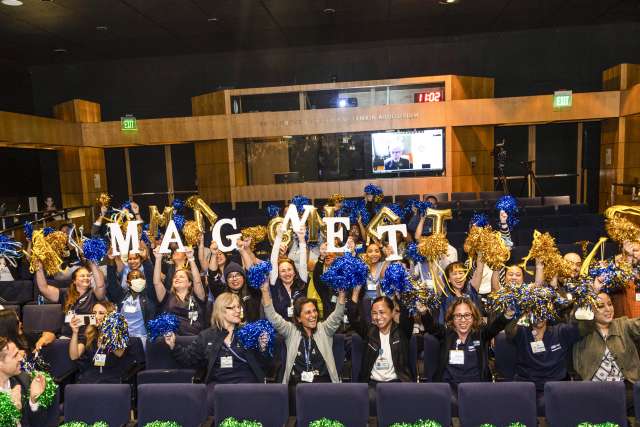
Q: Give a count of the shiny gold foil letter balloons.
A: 6